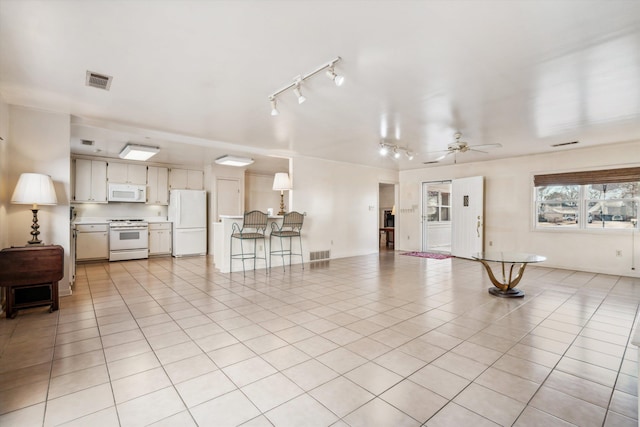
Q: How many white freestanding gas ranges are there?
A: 1